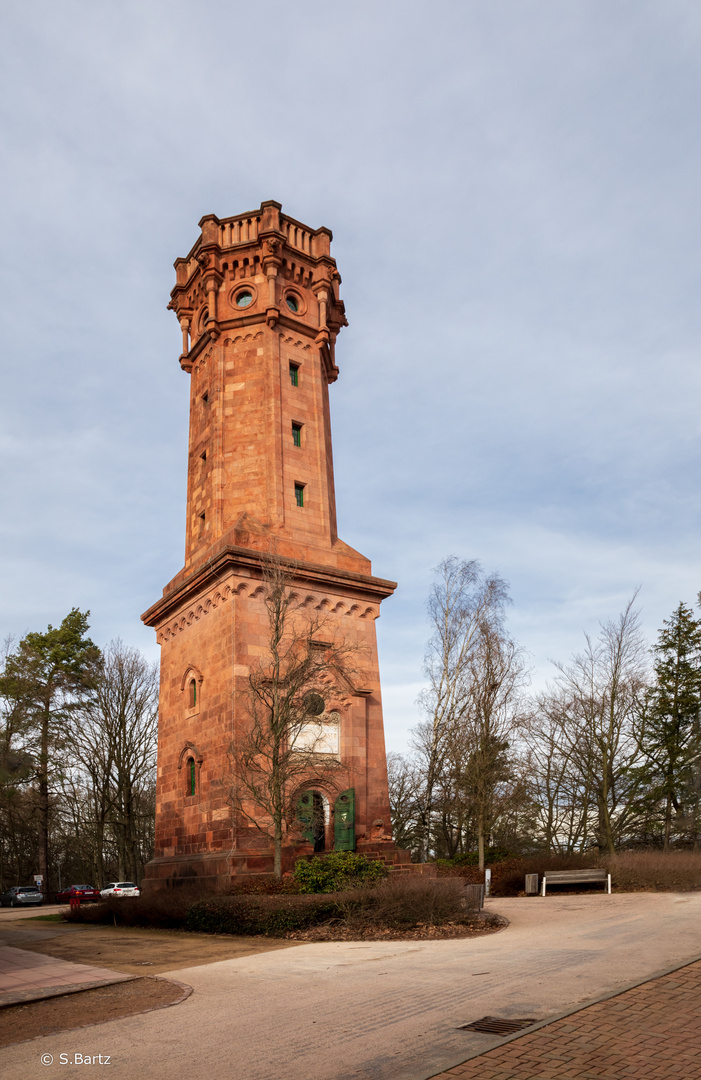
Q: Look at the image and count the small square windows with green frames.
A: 3